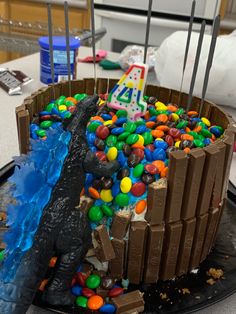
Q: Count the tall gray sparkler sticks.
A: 7